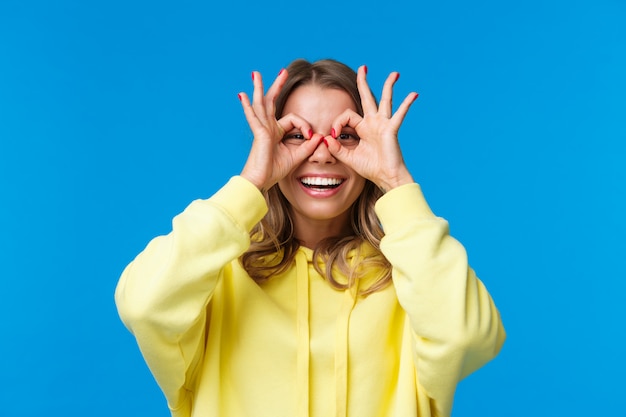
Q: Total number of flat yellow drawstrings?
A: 2